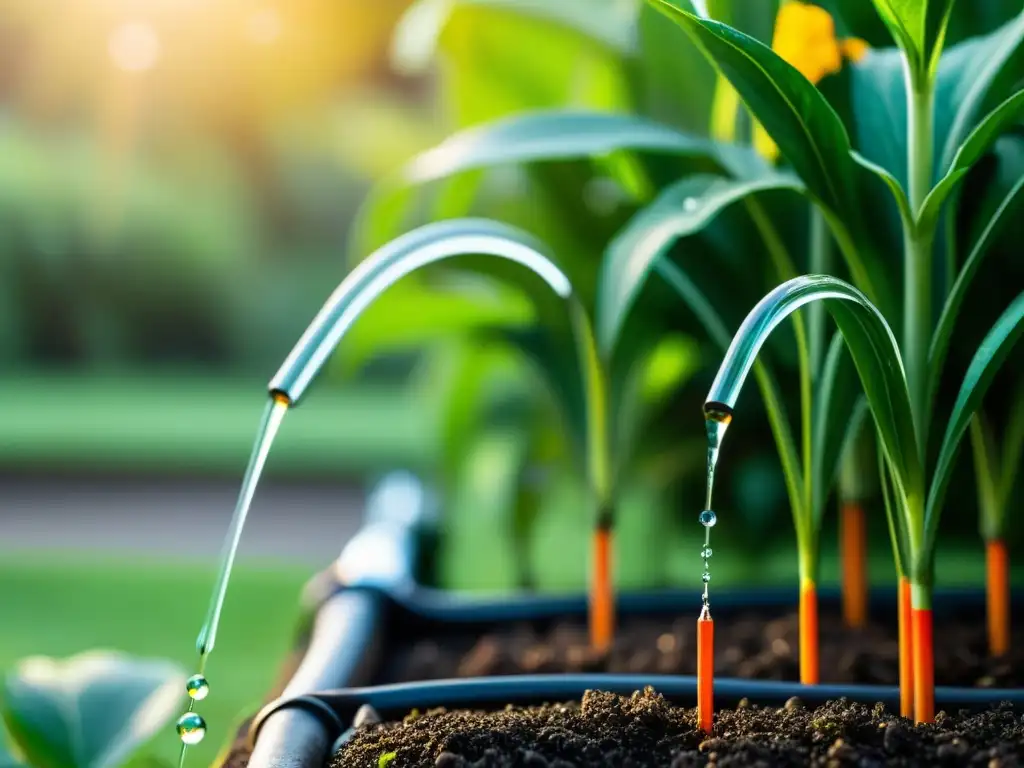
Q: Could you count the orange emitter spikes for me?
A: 7